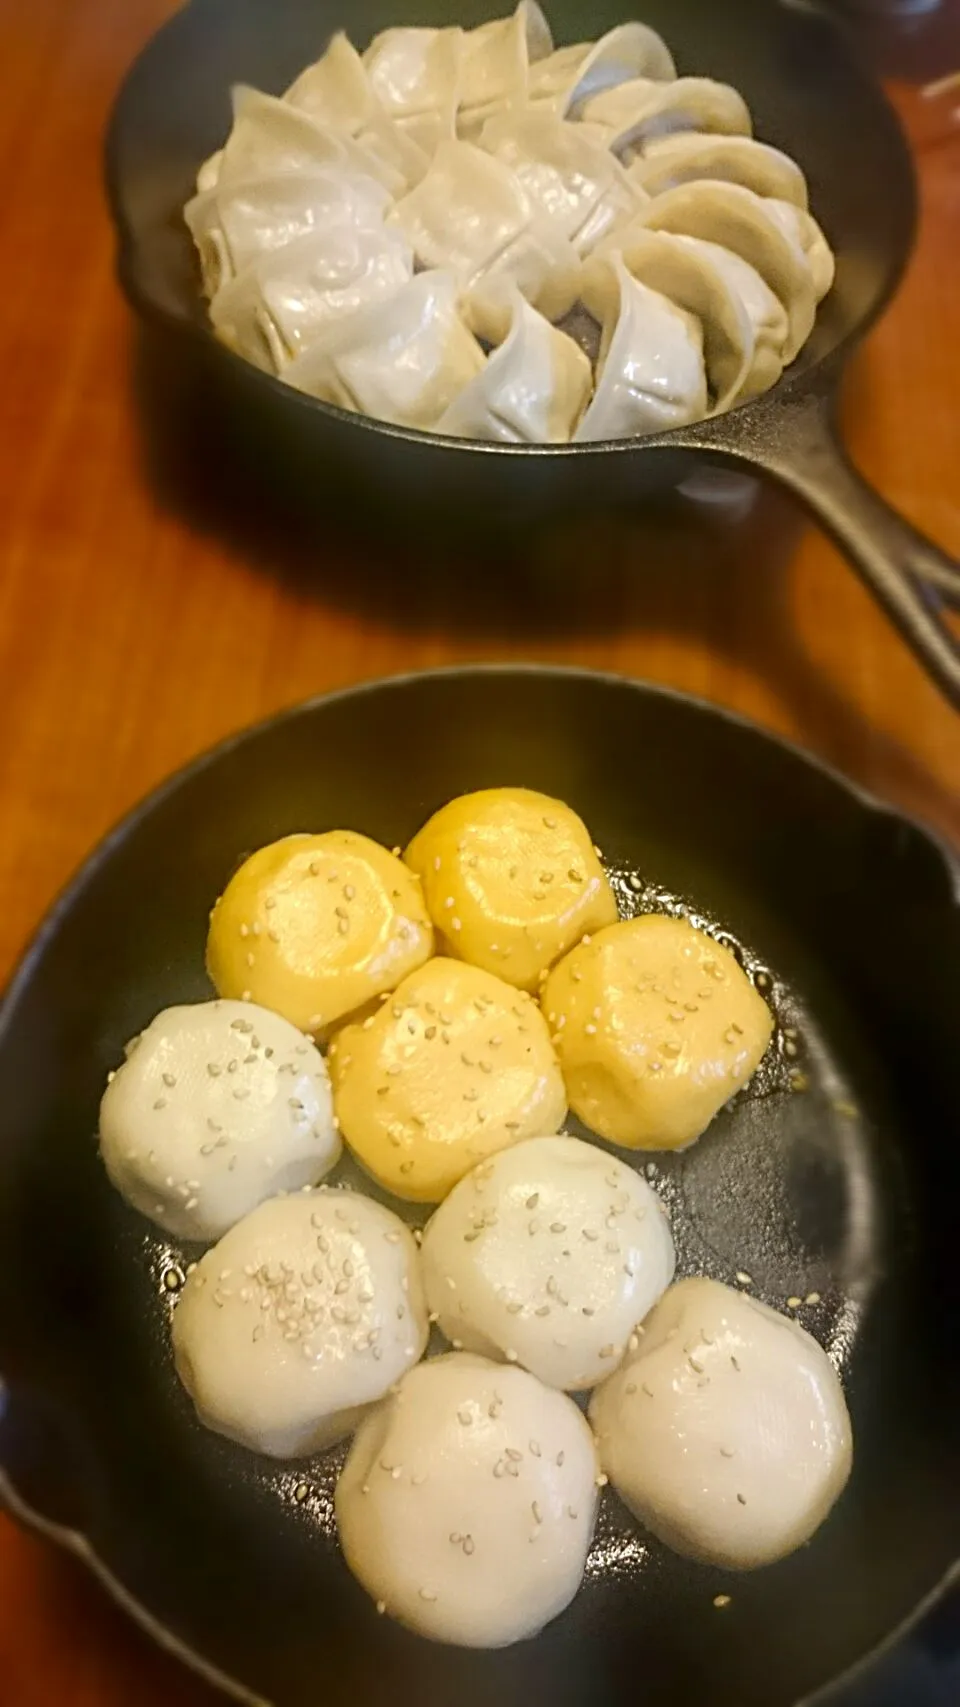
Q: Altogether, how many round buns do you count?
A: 9